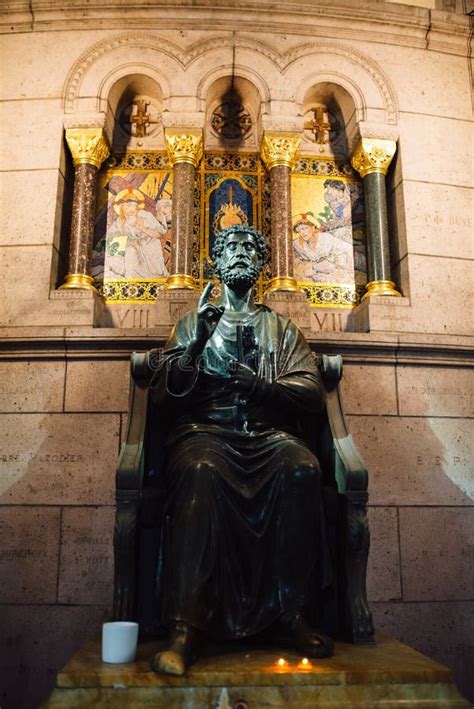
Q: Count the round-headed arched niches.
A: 3